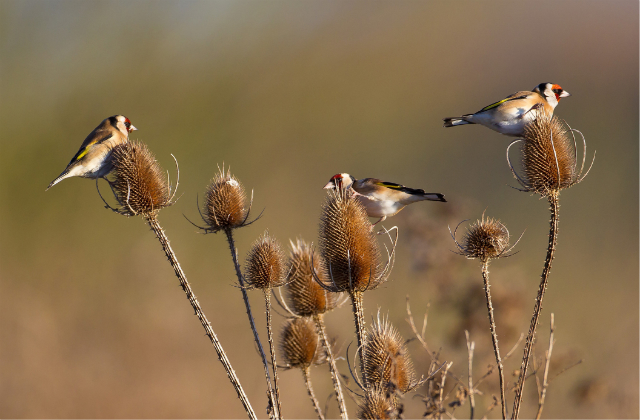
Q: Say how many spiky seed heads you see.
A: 10